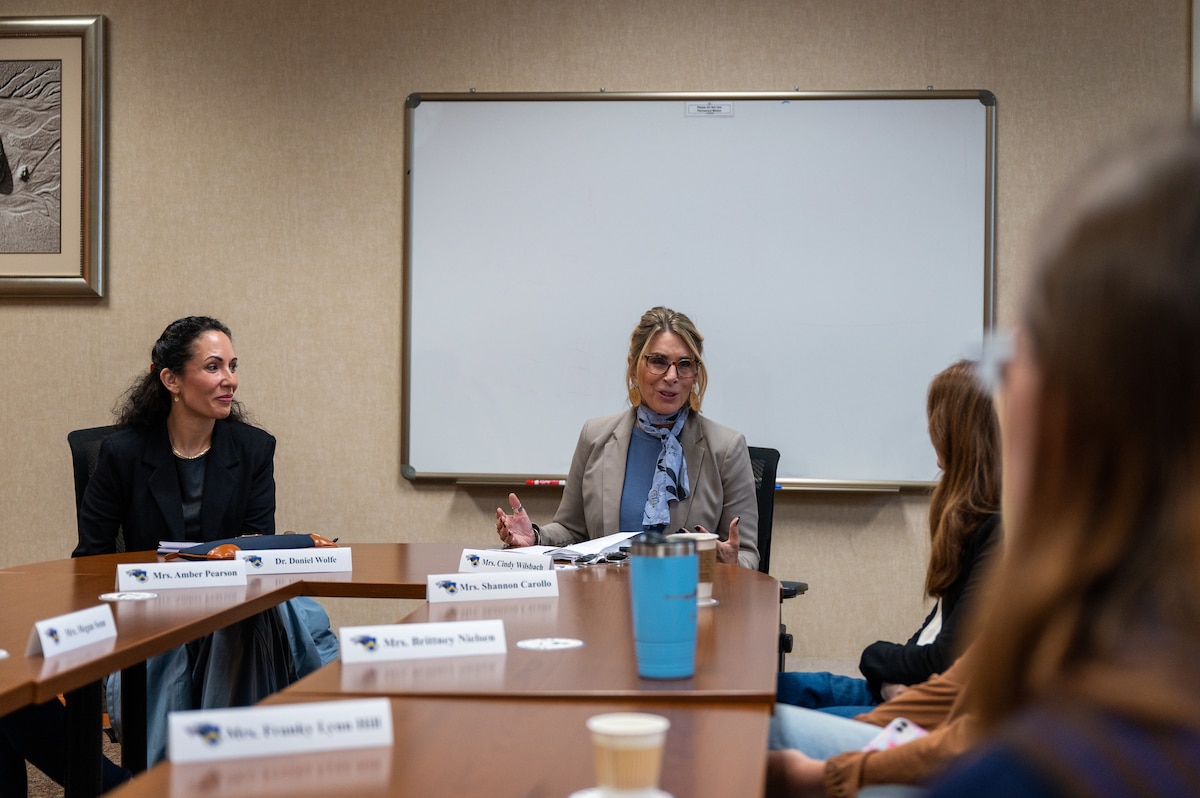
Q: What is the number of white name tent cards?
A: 7